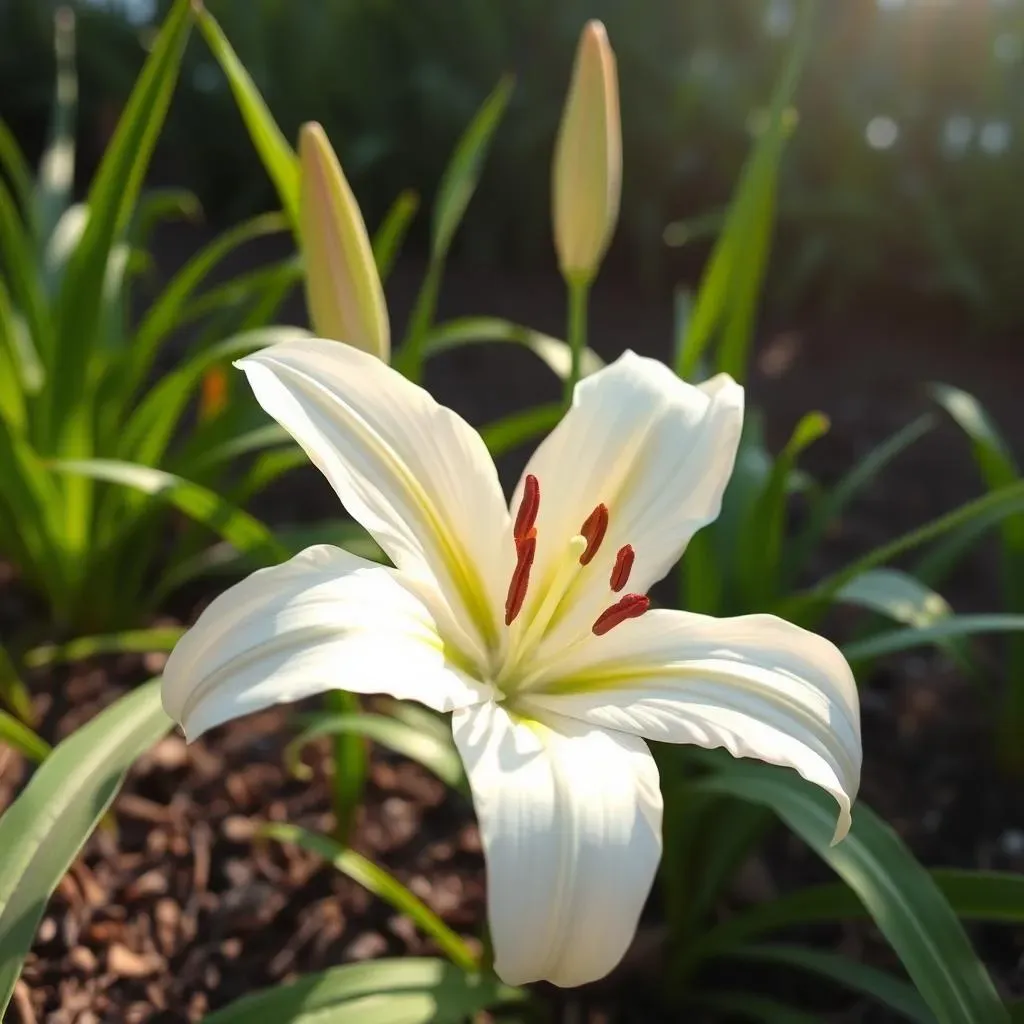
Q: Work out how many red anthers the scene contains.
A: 5